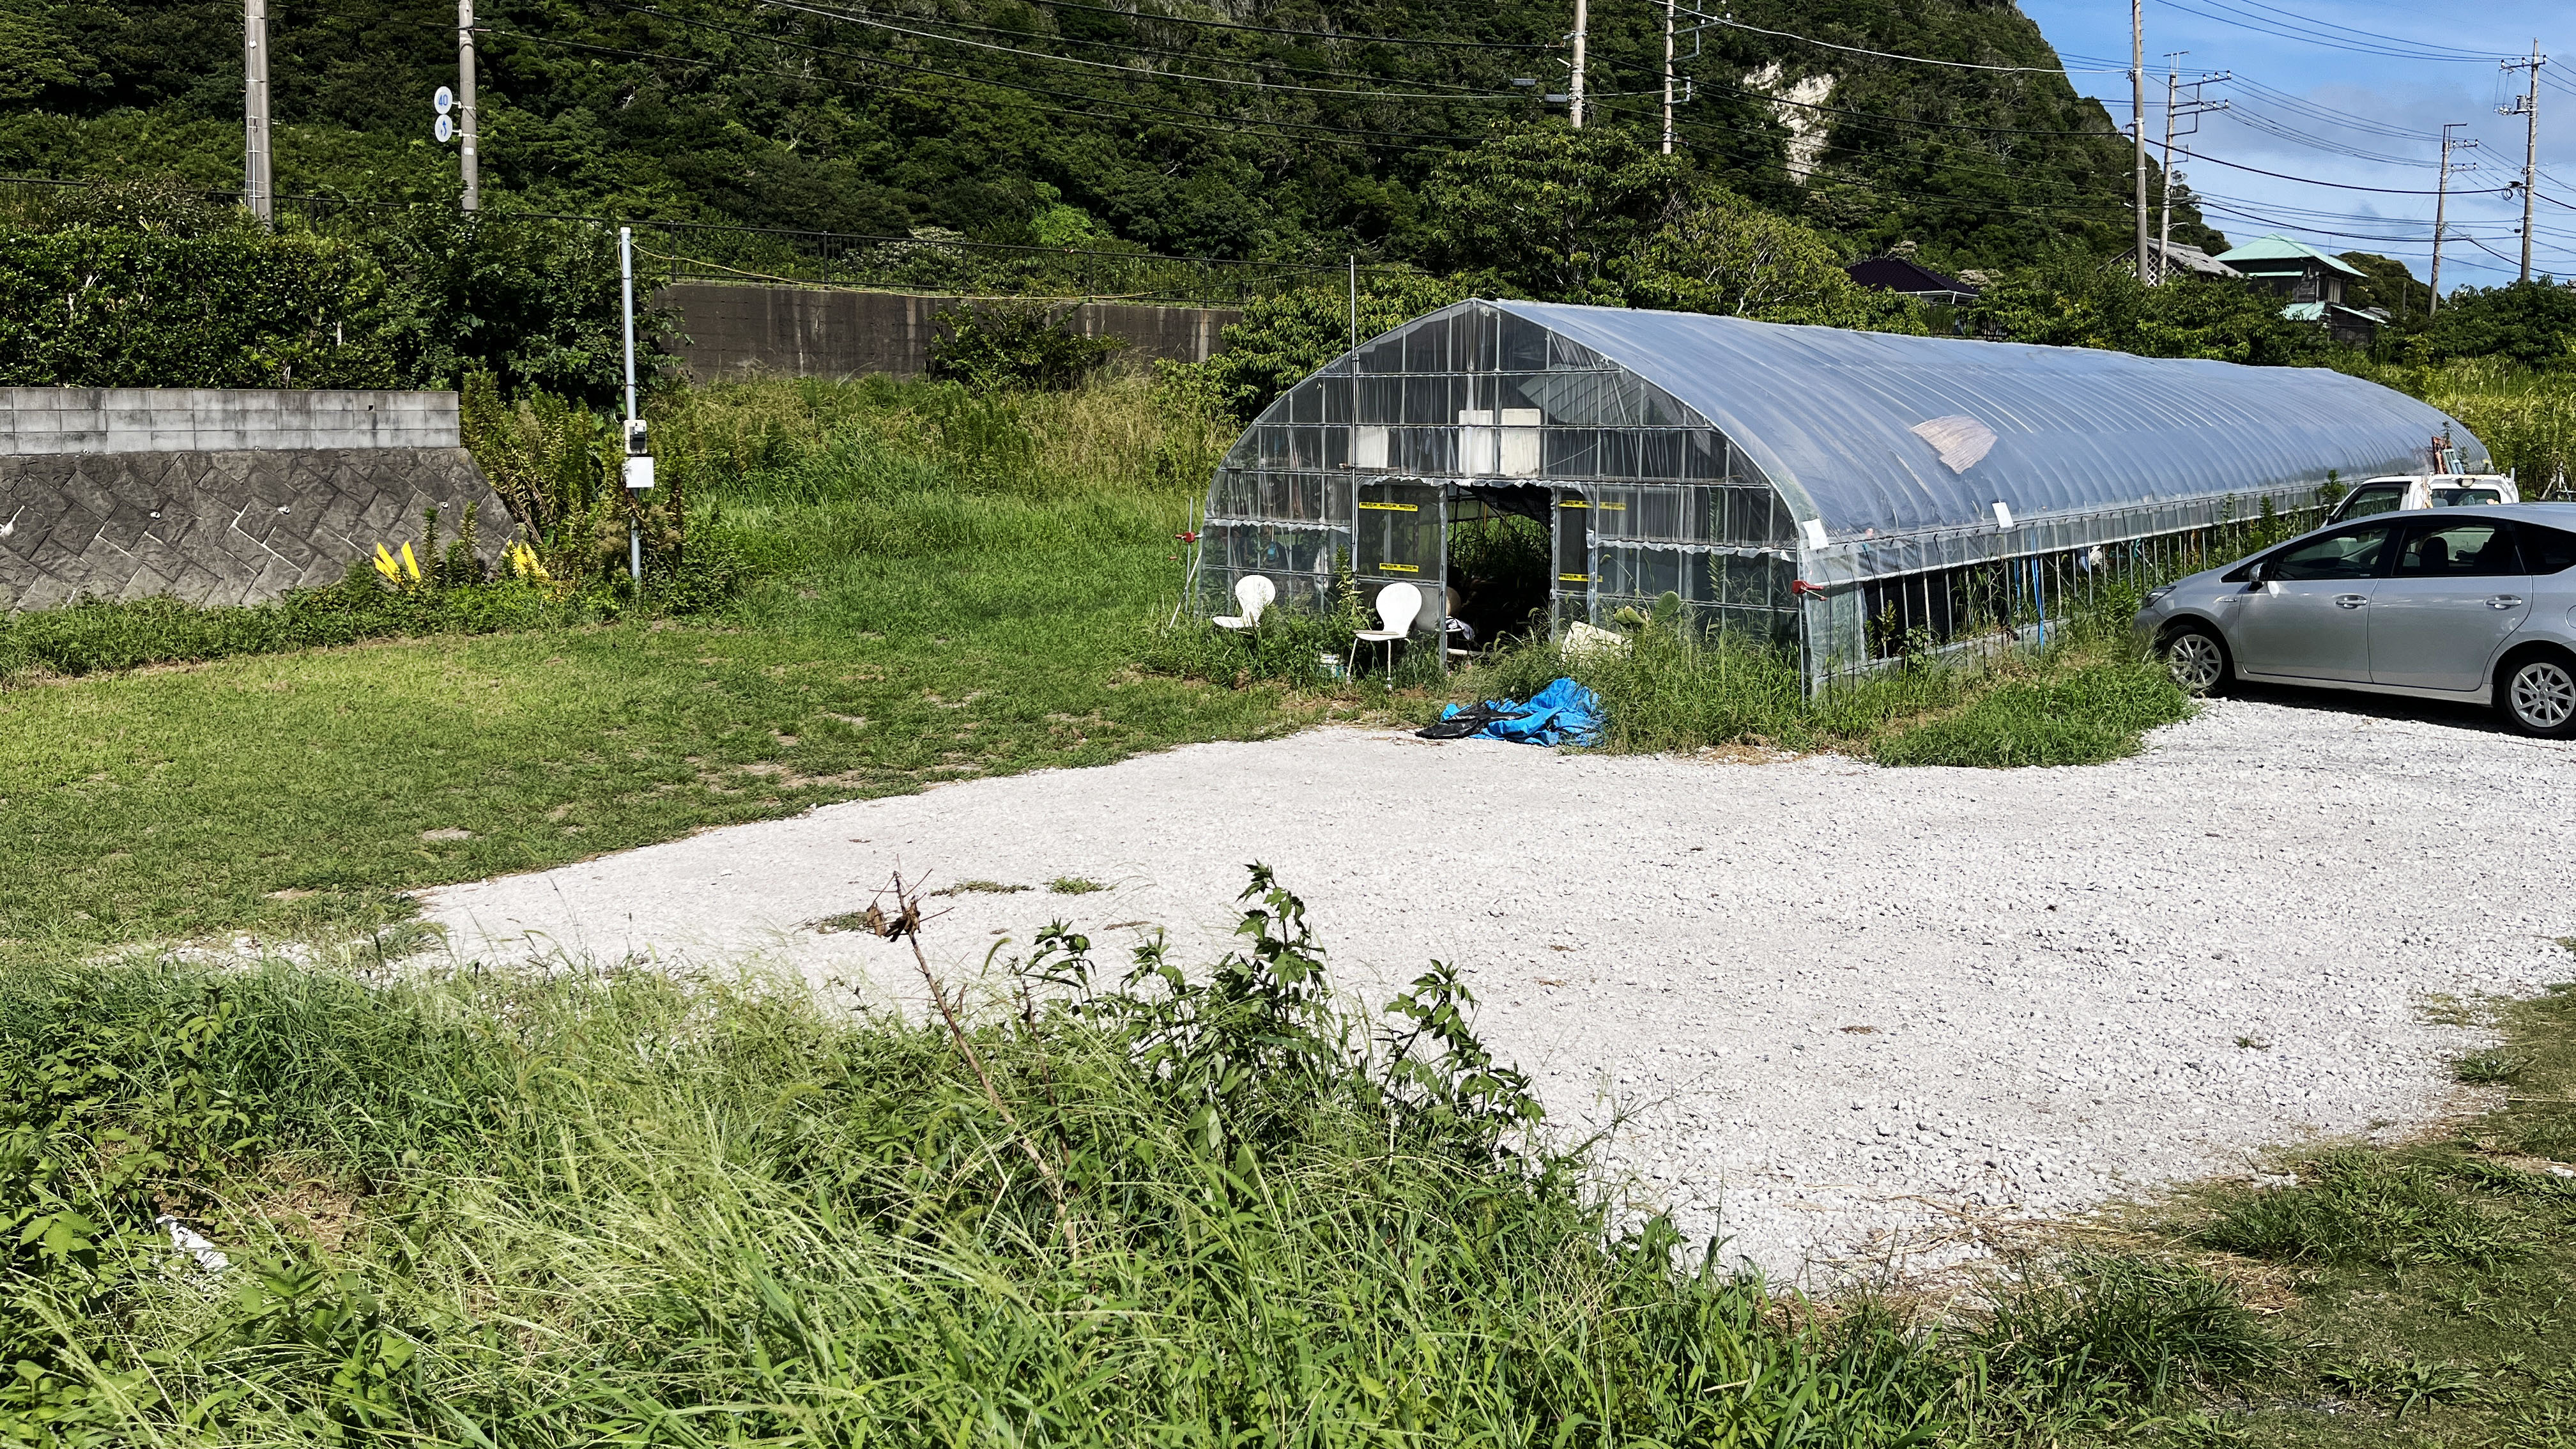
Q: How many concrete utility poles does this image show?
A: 8